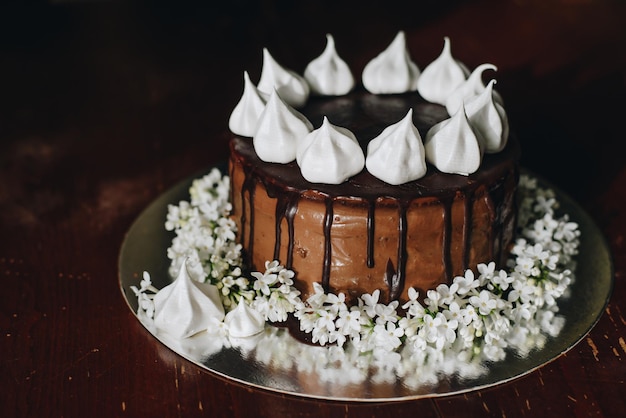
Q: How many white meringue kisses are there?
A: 13